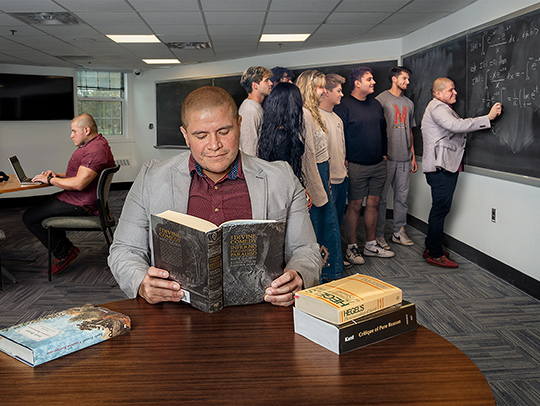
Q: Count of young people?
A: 7